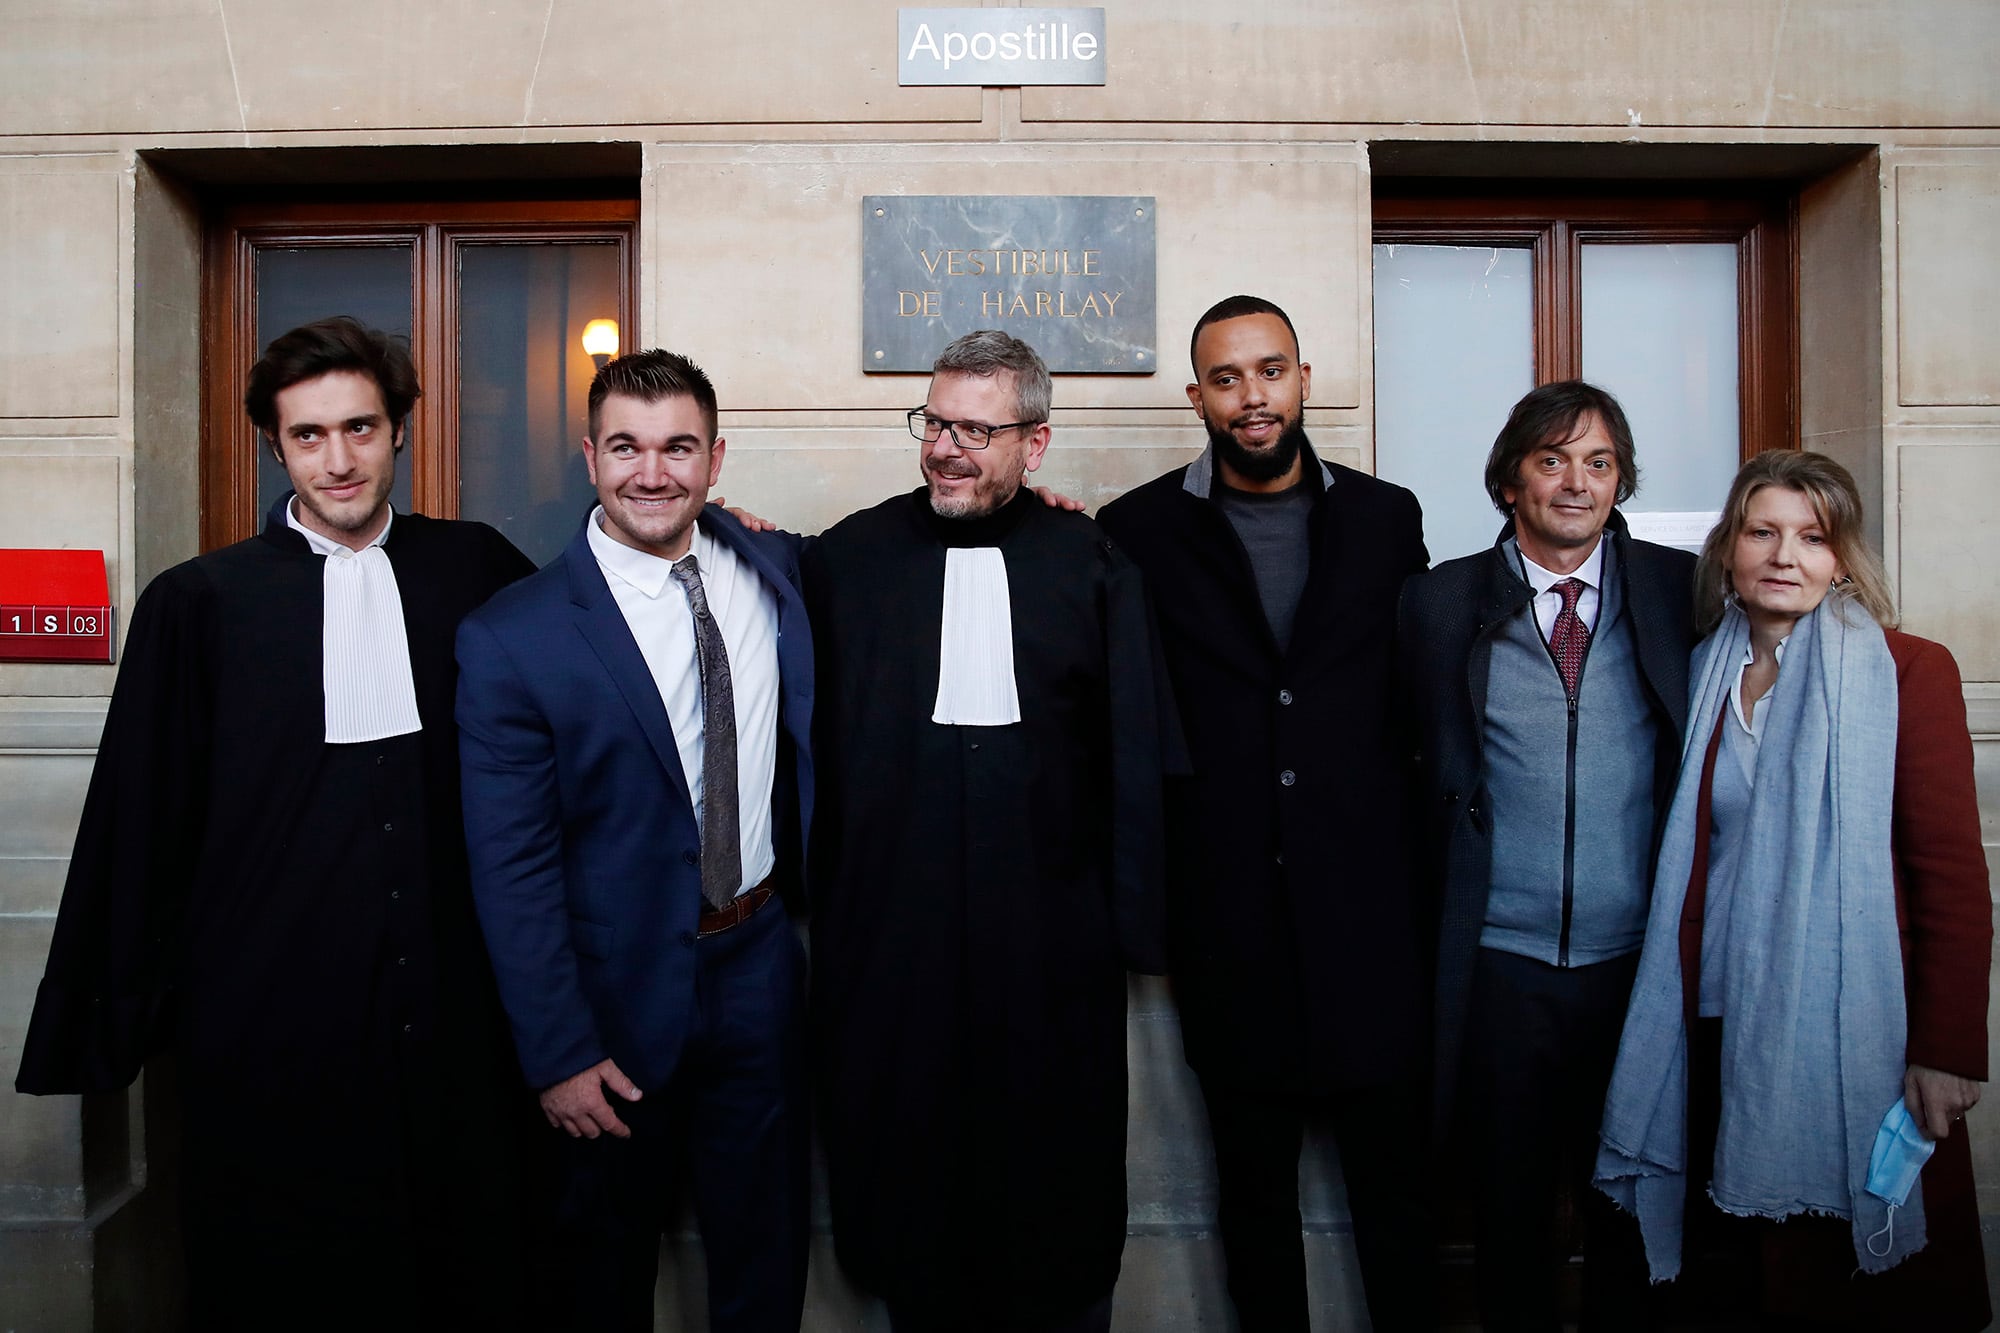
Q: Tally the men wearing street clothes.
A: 3